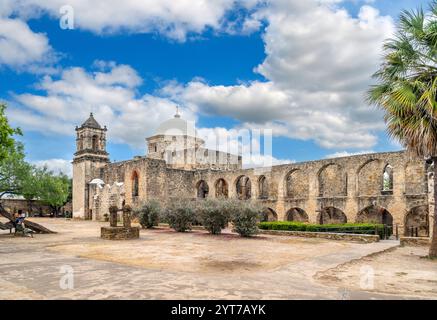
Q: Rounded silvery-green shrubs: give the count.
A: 4